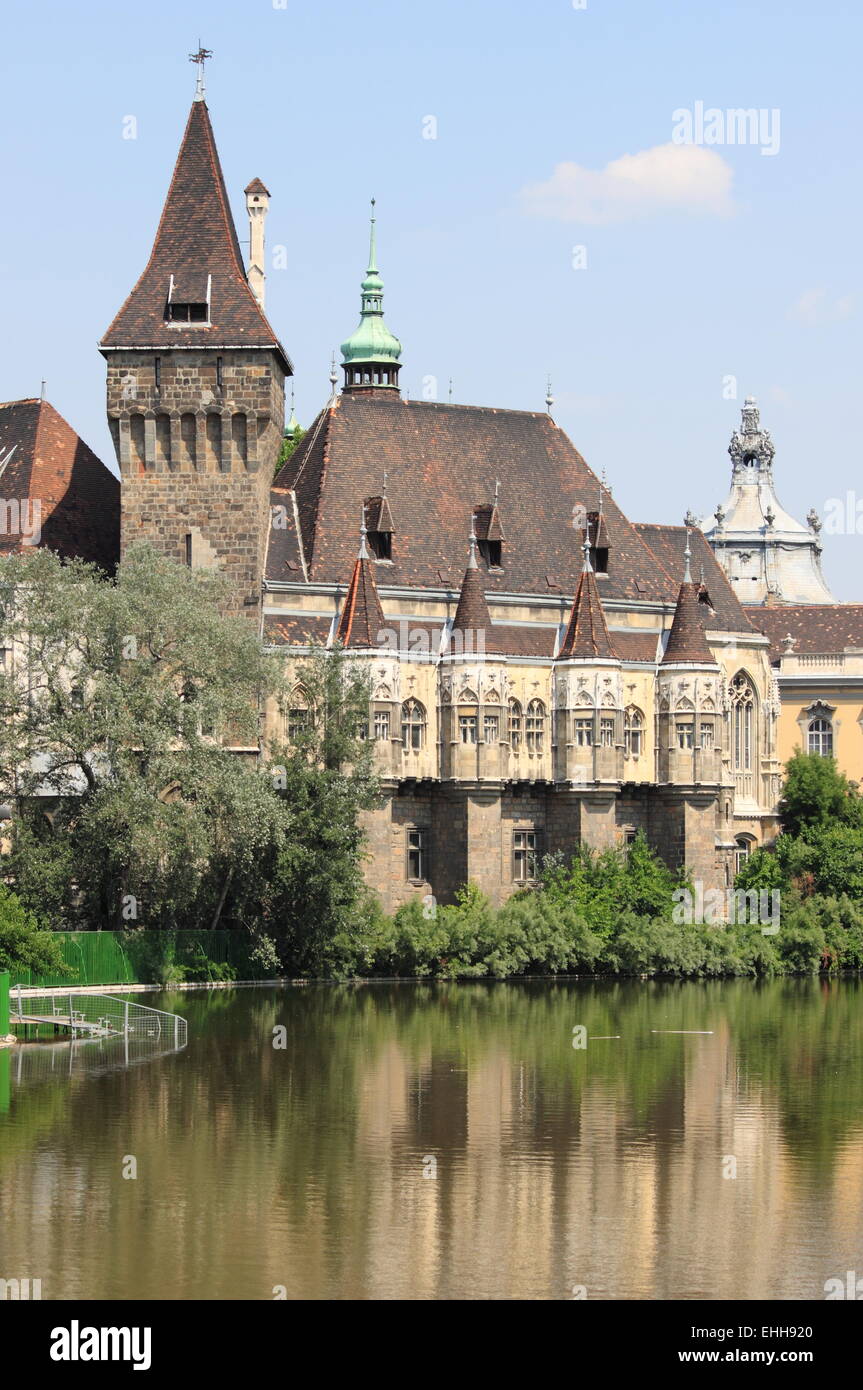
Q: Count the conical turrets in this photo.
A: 4